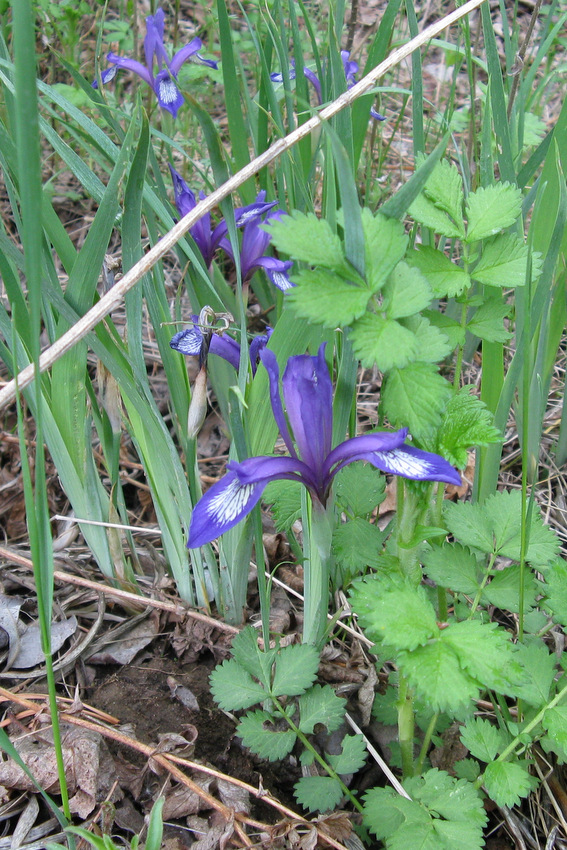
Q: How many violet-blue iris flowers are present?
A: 6